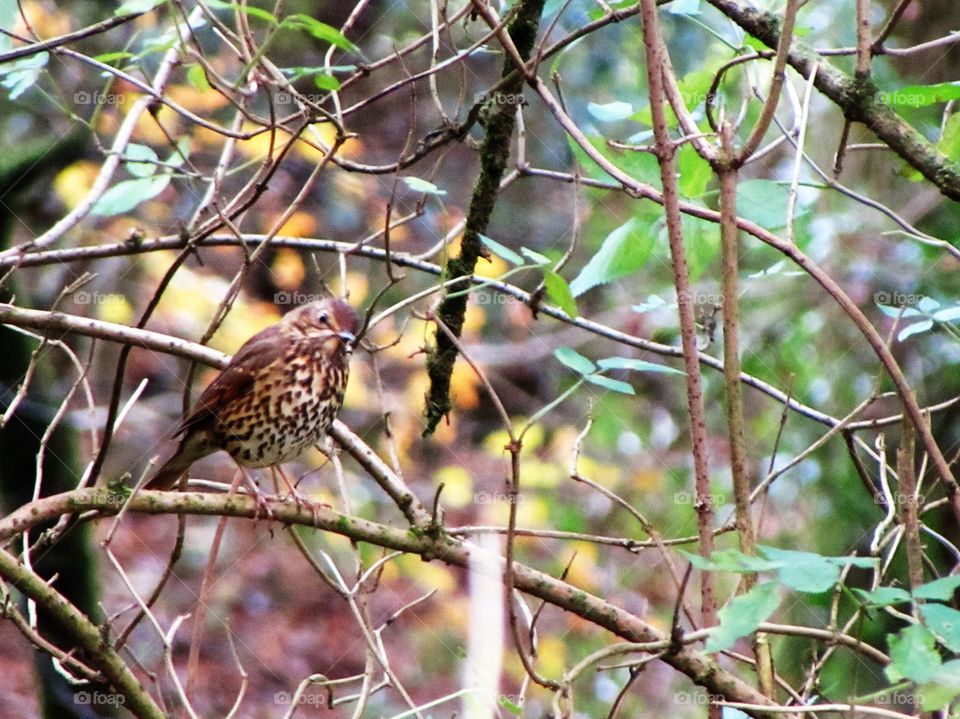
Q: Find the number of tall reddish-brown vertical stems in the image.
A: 2